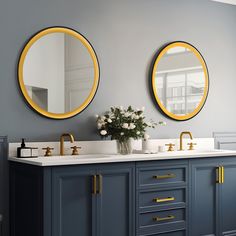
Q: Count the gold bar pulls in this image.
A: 7